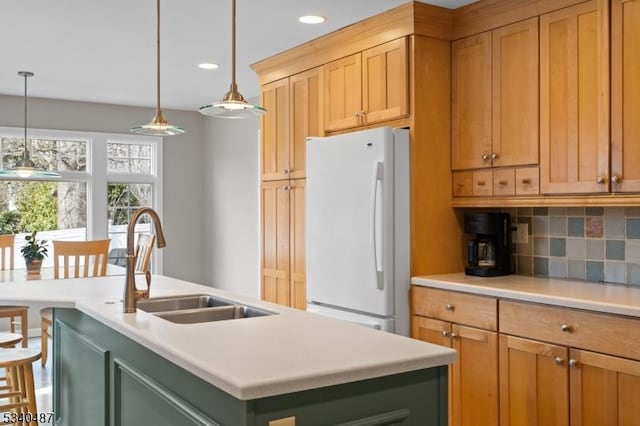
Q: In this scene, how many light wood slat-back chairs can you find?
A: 3